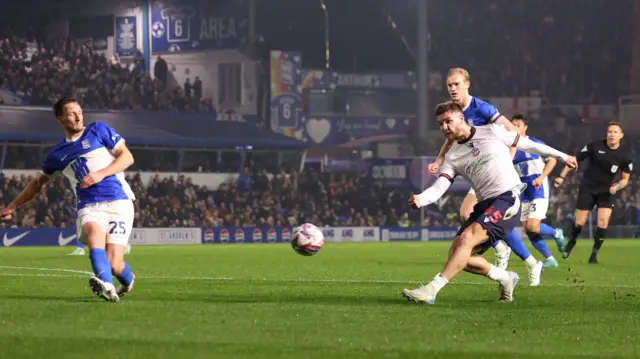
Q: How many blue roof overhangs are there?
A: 1